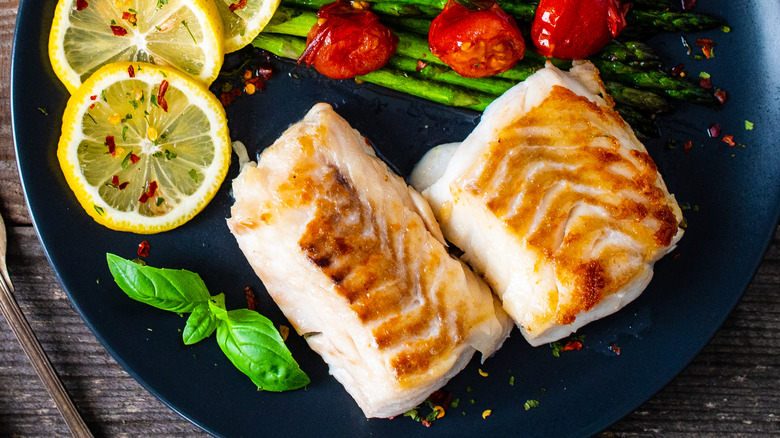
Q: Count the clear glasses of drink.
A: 0